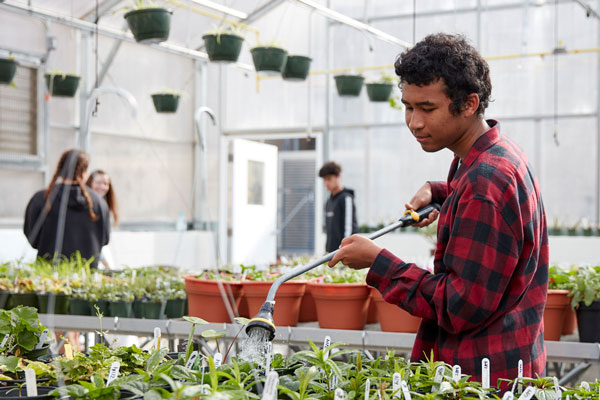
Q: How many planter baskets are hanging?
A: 9